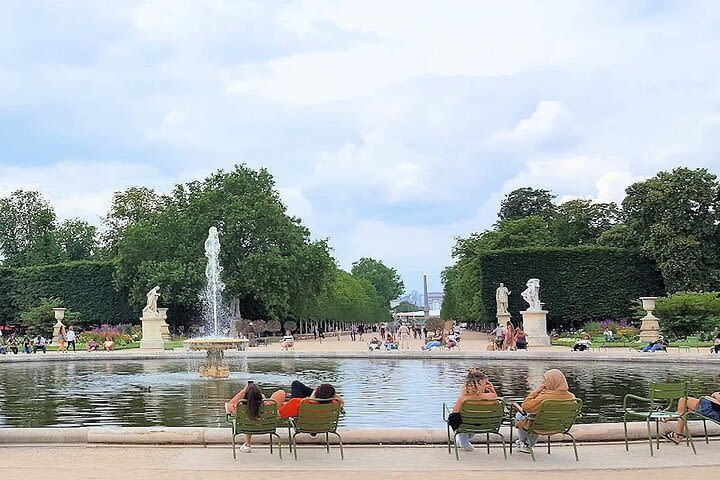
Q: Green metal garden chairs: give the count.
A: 6